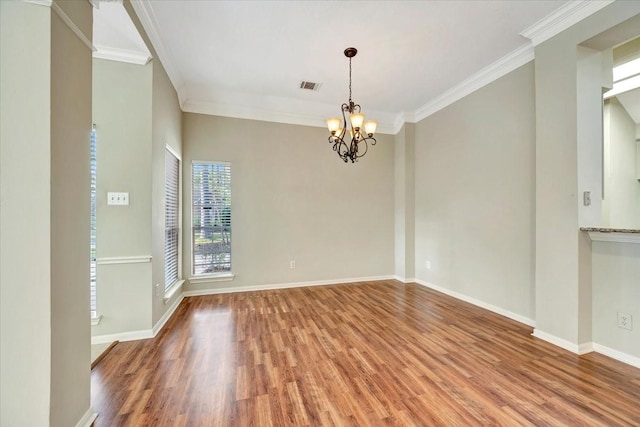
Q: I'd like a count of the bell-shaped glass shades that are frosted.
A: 5